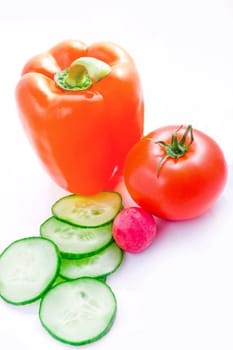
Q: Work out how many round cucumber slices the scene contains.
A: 5